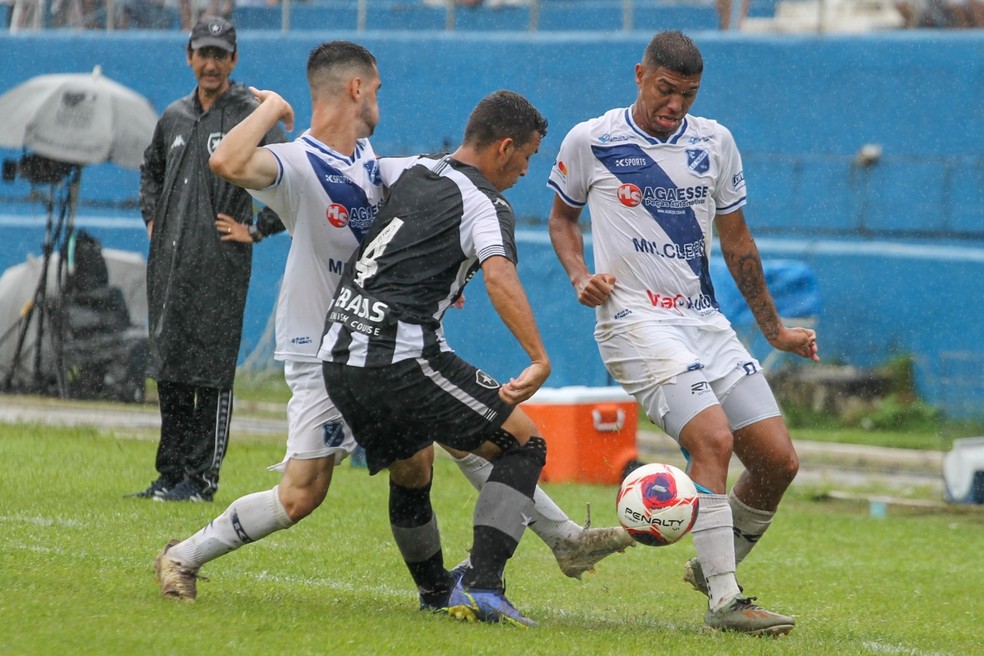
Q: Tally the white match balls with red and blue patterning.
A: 1